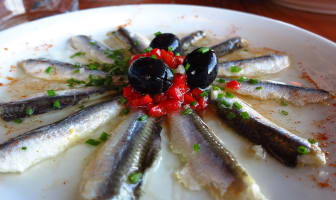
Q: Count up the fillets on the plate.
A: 12